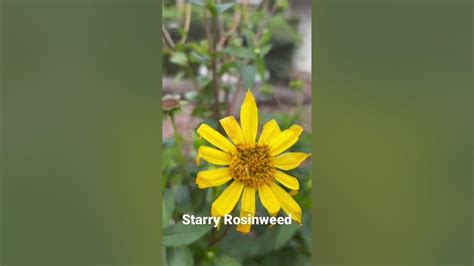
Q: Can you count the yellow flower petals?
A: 13